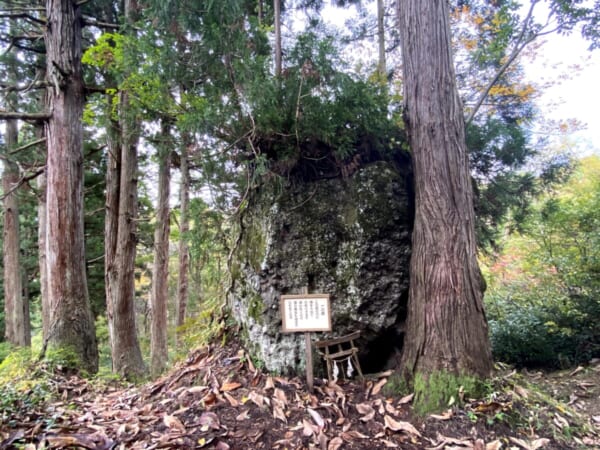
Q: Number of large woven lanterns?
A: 0